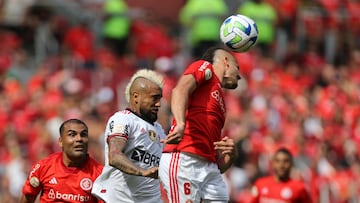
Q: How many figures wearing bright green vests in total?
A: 3